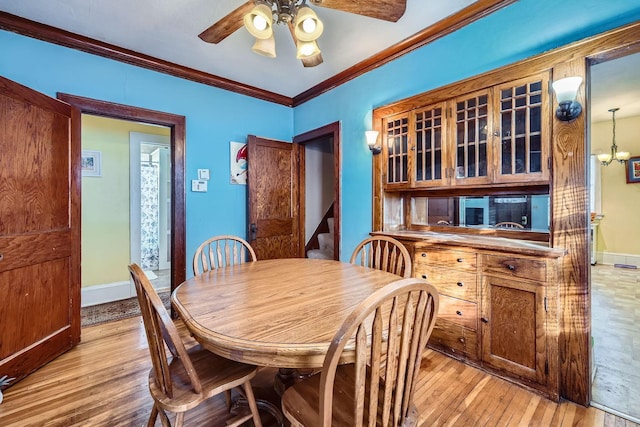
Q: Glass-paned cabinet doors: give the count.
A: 4